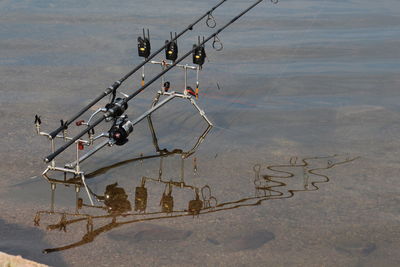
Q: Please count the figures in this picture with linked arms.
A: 0